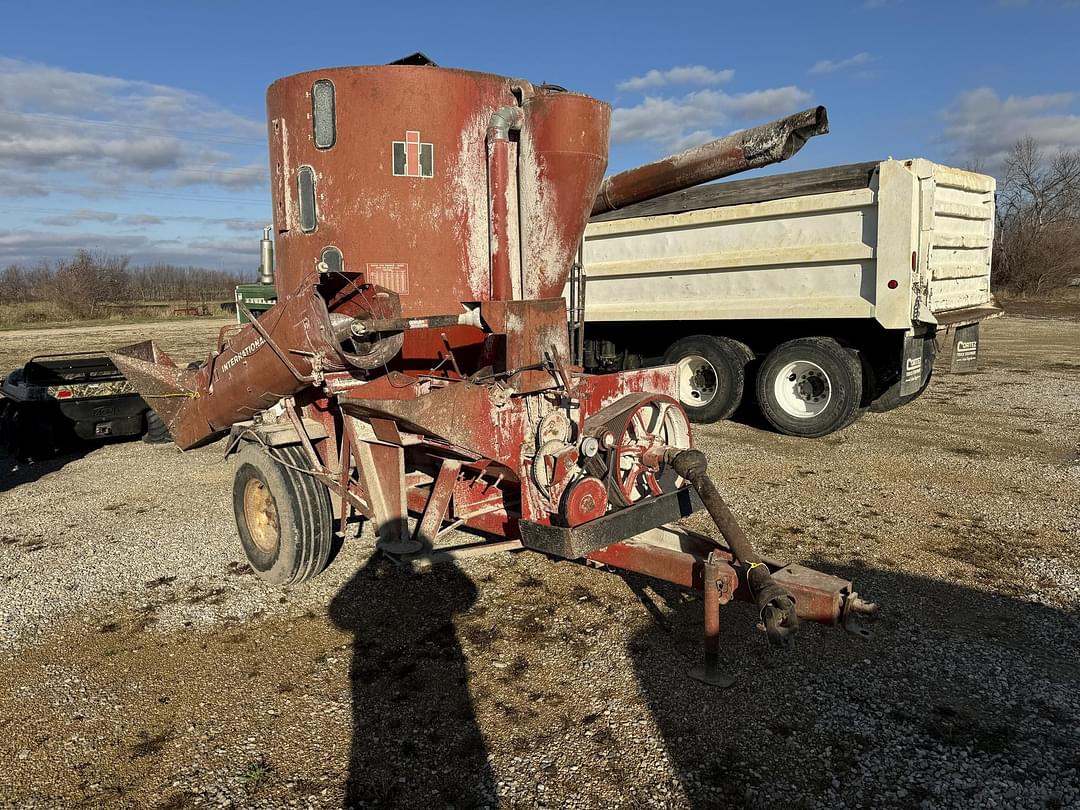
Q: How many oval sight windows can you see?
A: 3